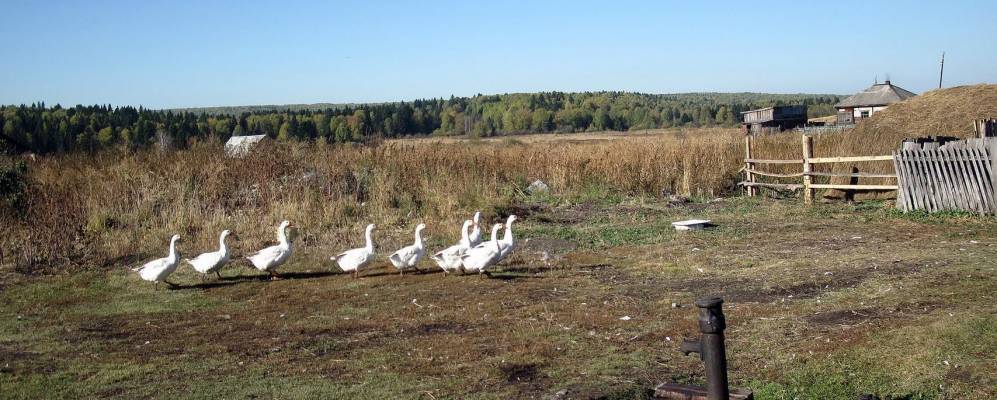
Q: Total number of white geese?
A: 9